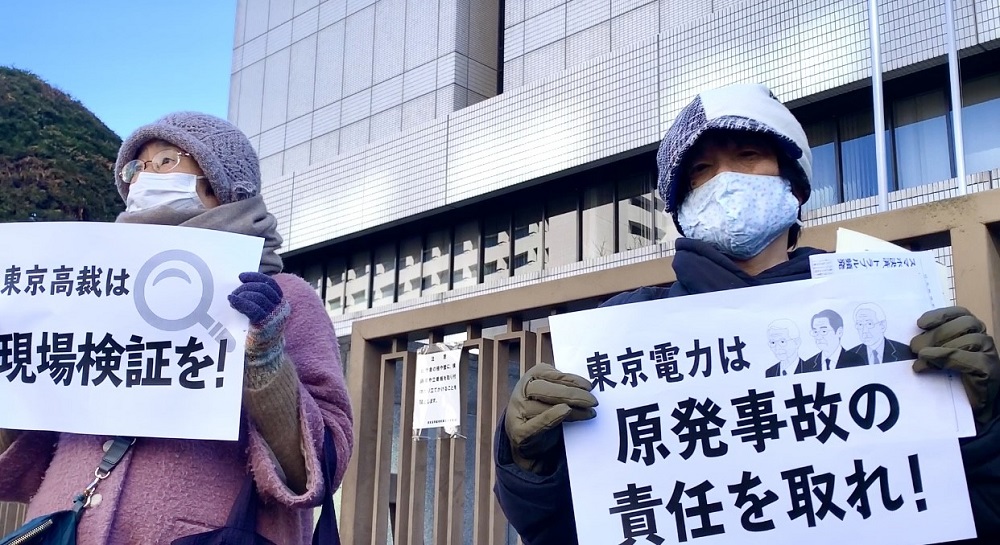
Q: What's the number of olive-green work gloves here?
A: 2